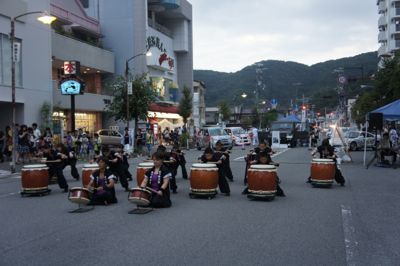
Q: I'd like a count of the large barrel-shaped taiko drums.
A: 6